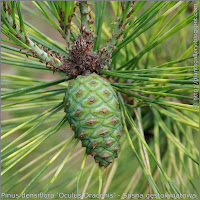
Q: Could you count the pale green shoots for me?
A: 4